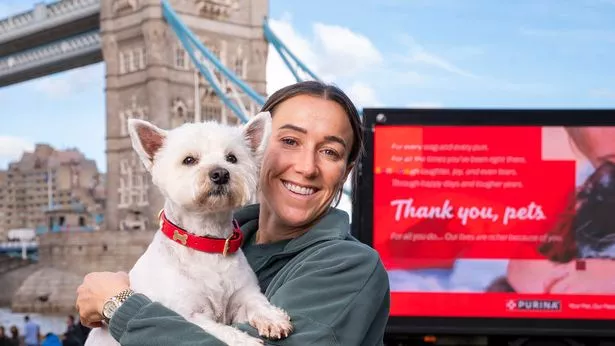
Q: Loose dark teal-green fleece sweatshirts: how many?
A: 1